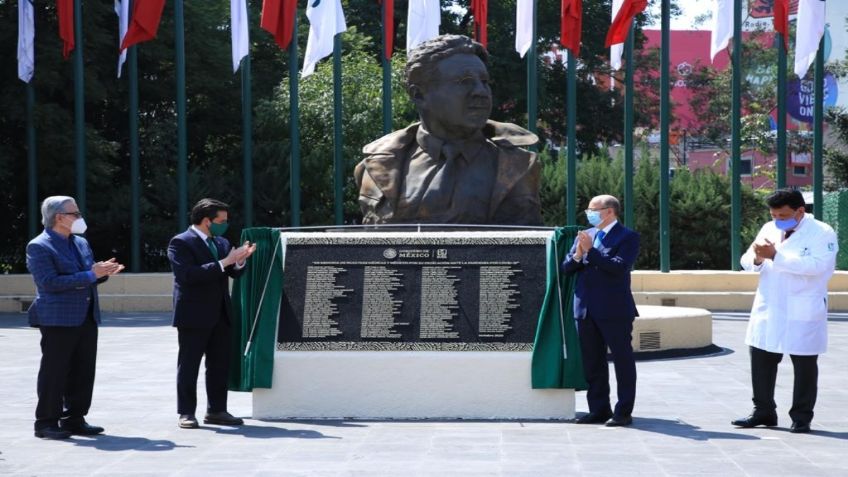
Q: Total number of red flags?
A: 8